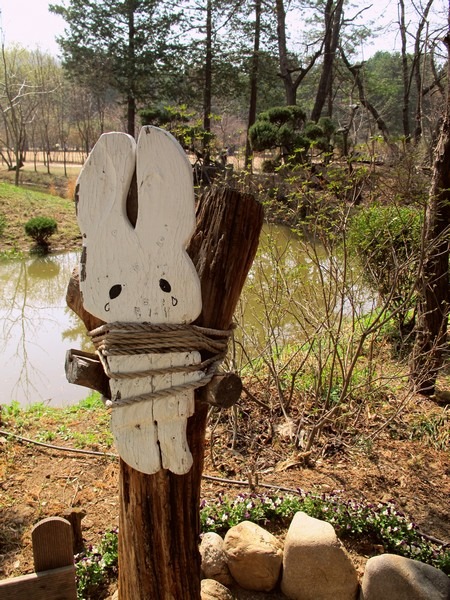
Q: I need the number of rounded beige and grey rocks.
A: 5